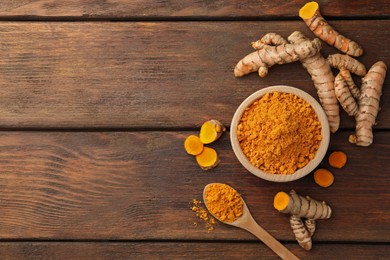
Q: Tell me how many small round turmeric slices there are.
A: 5